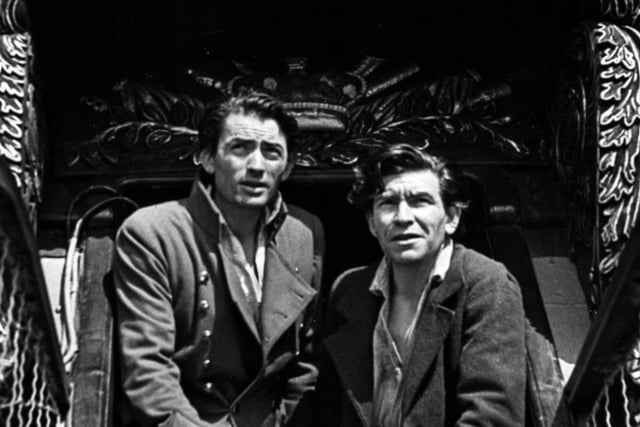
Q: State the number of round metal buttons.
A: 5